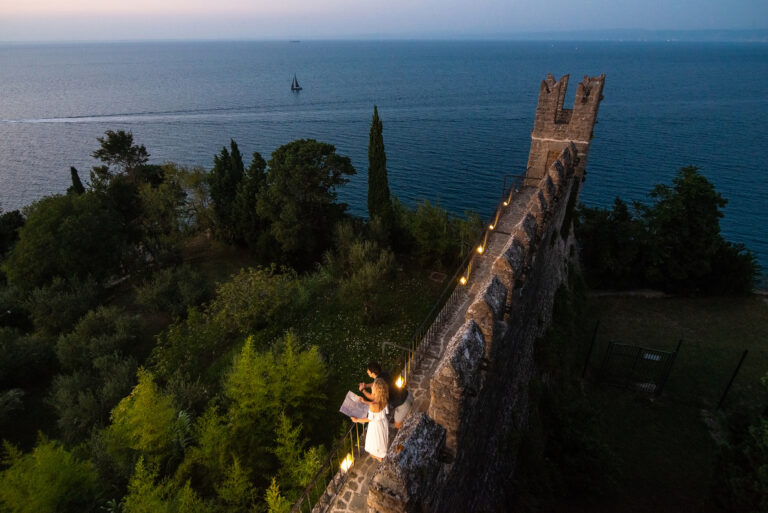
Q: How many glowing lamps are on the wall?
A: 6